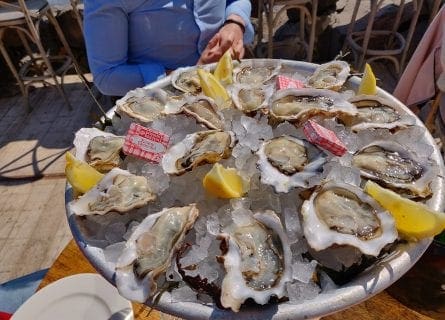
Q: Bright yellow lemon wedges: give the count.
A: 6